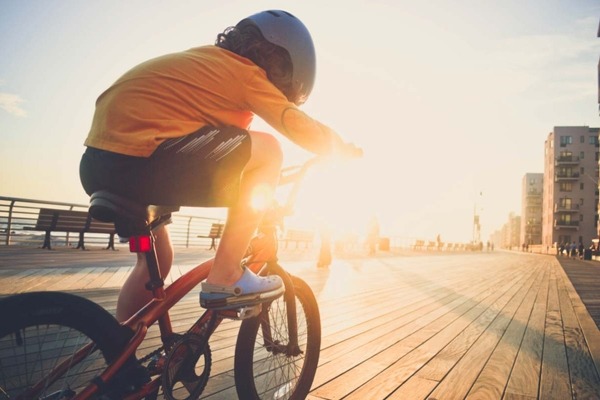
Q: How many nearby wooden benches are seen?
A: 2